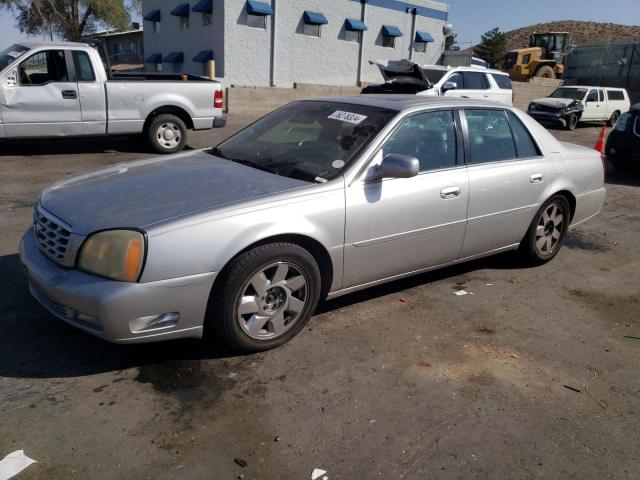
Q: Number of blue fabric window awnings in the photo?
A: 11